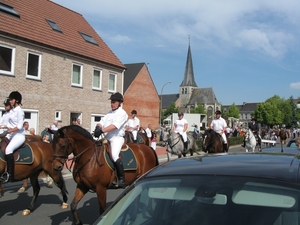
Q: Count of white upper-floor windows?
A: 5